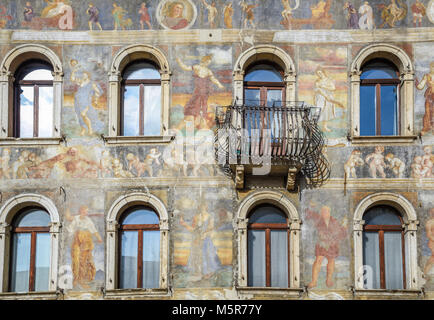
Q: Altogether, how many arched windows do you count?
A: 8